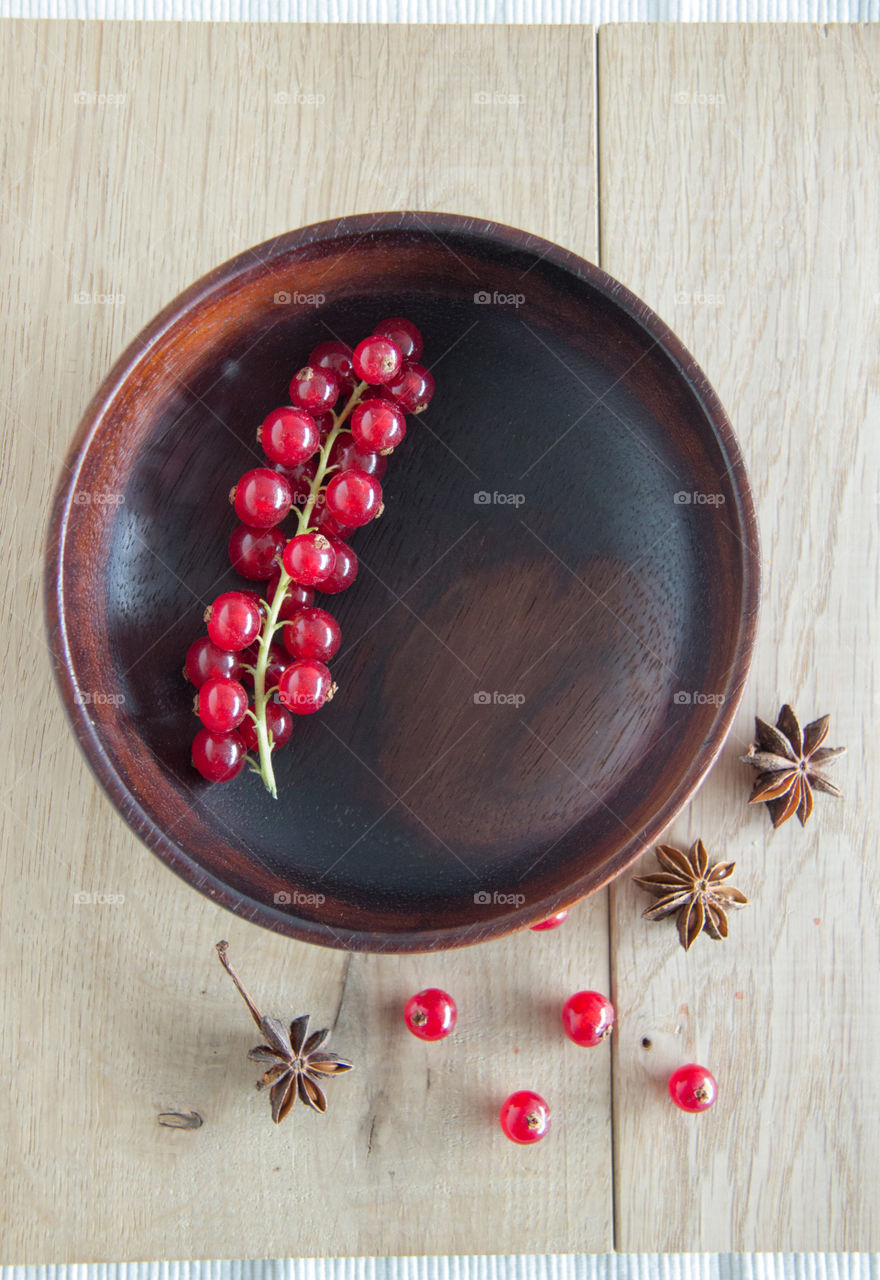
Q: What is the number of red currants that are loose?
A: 5